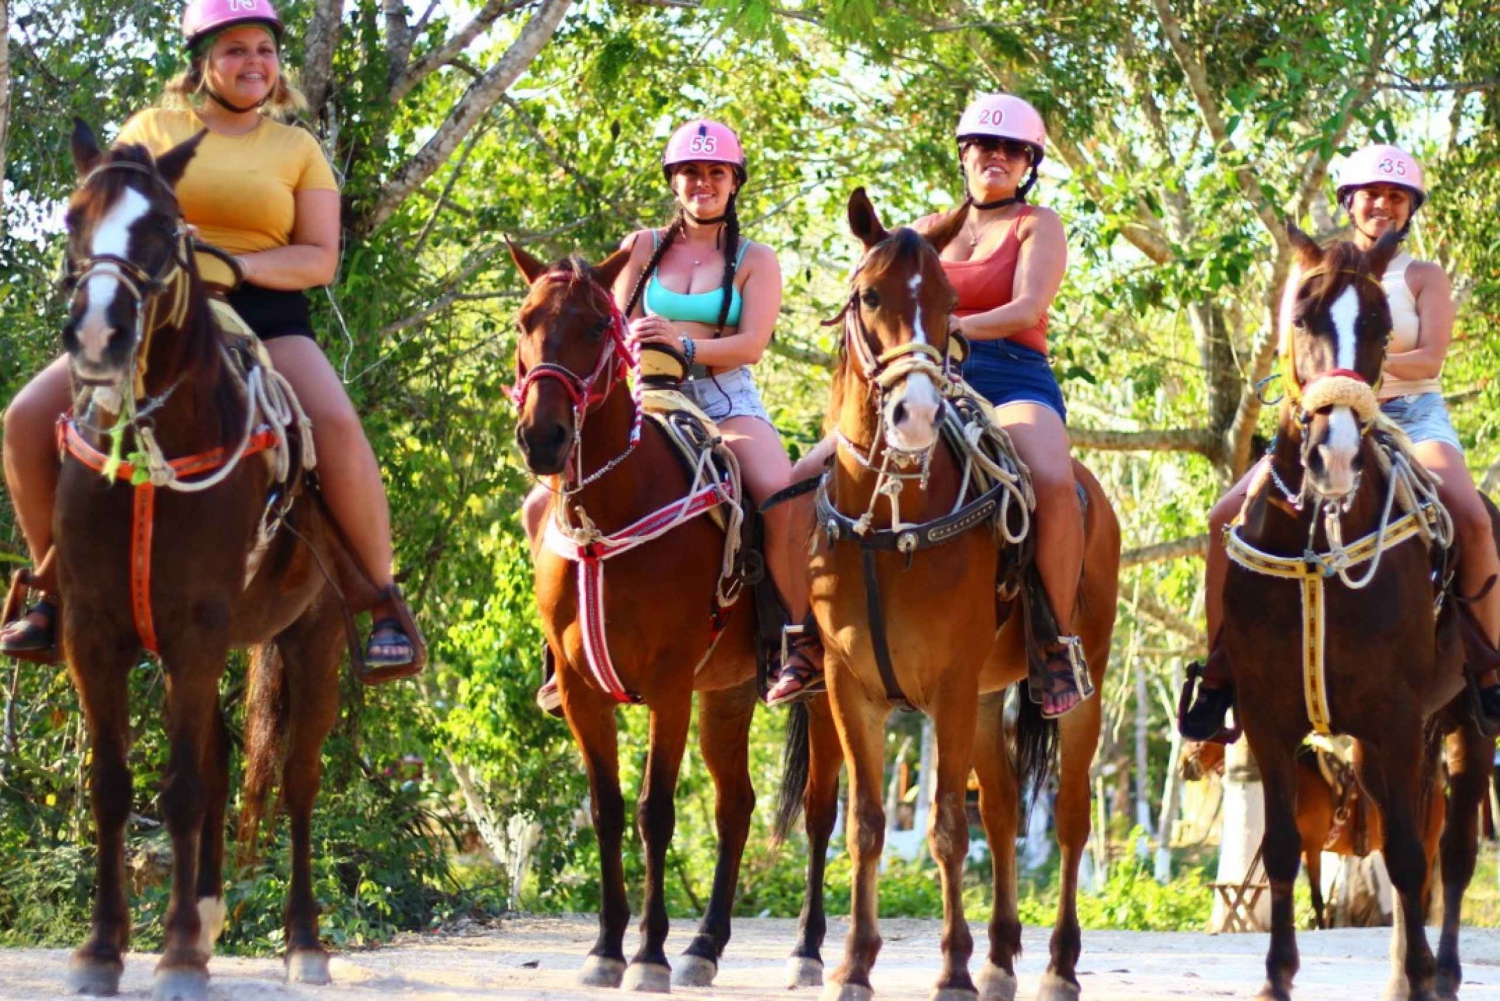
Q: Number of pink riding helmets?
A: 4